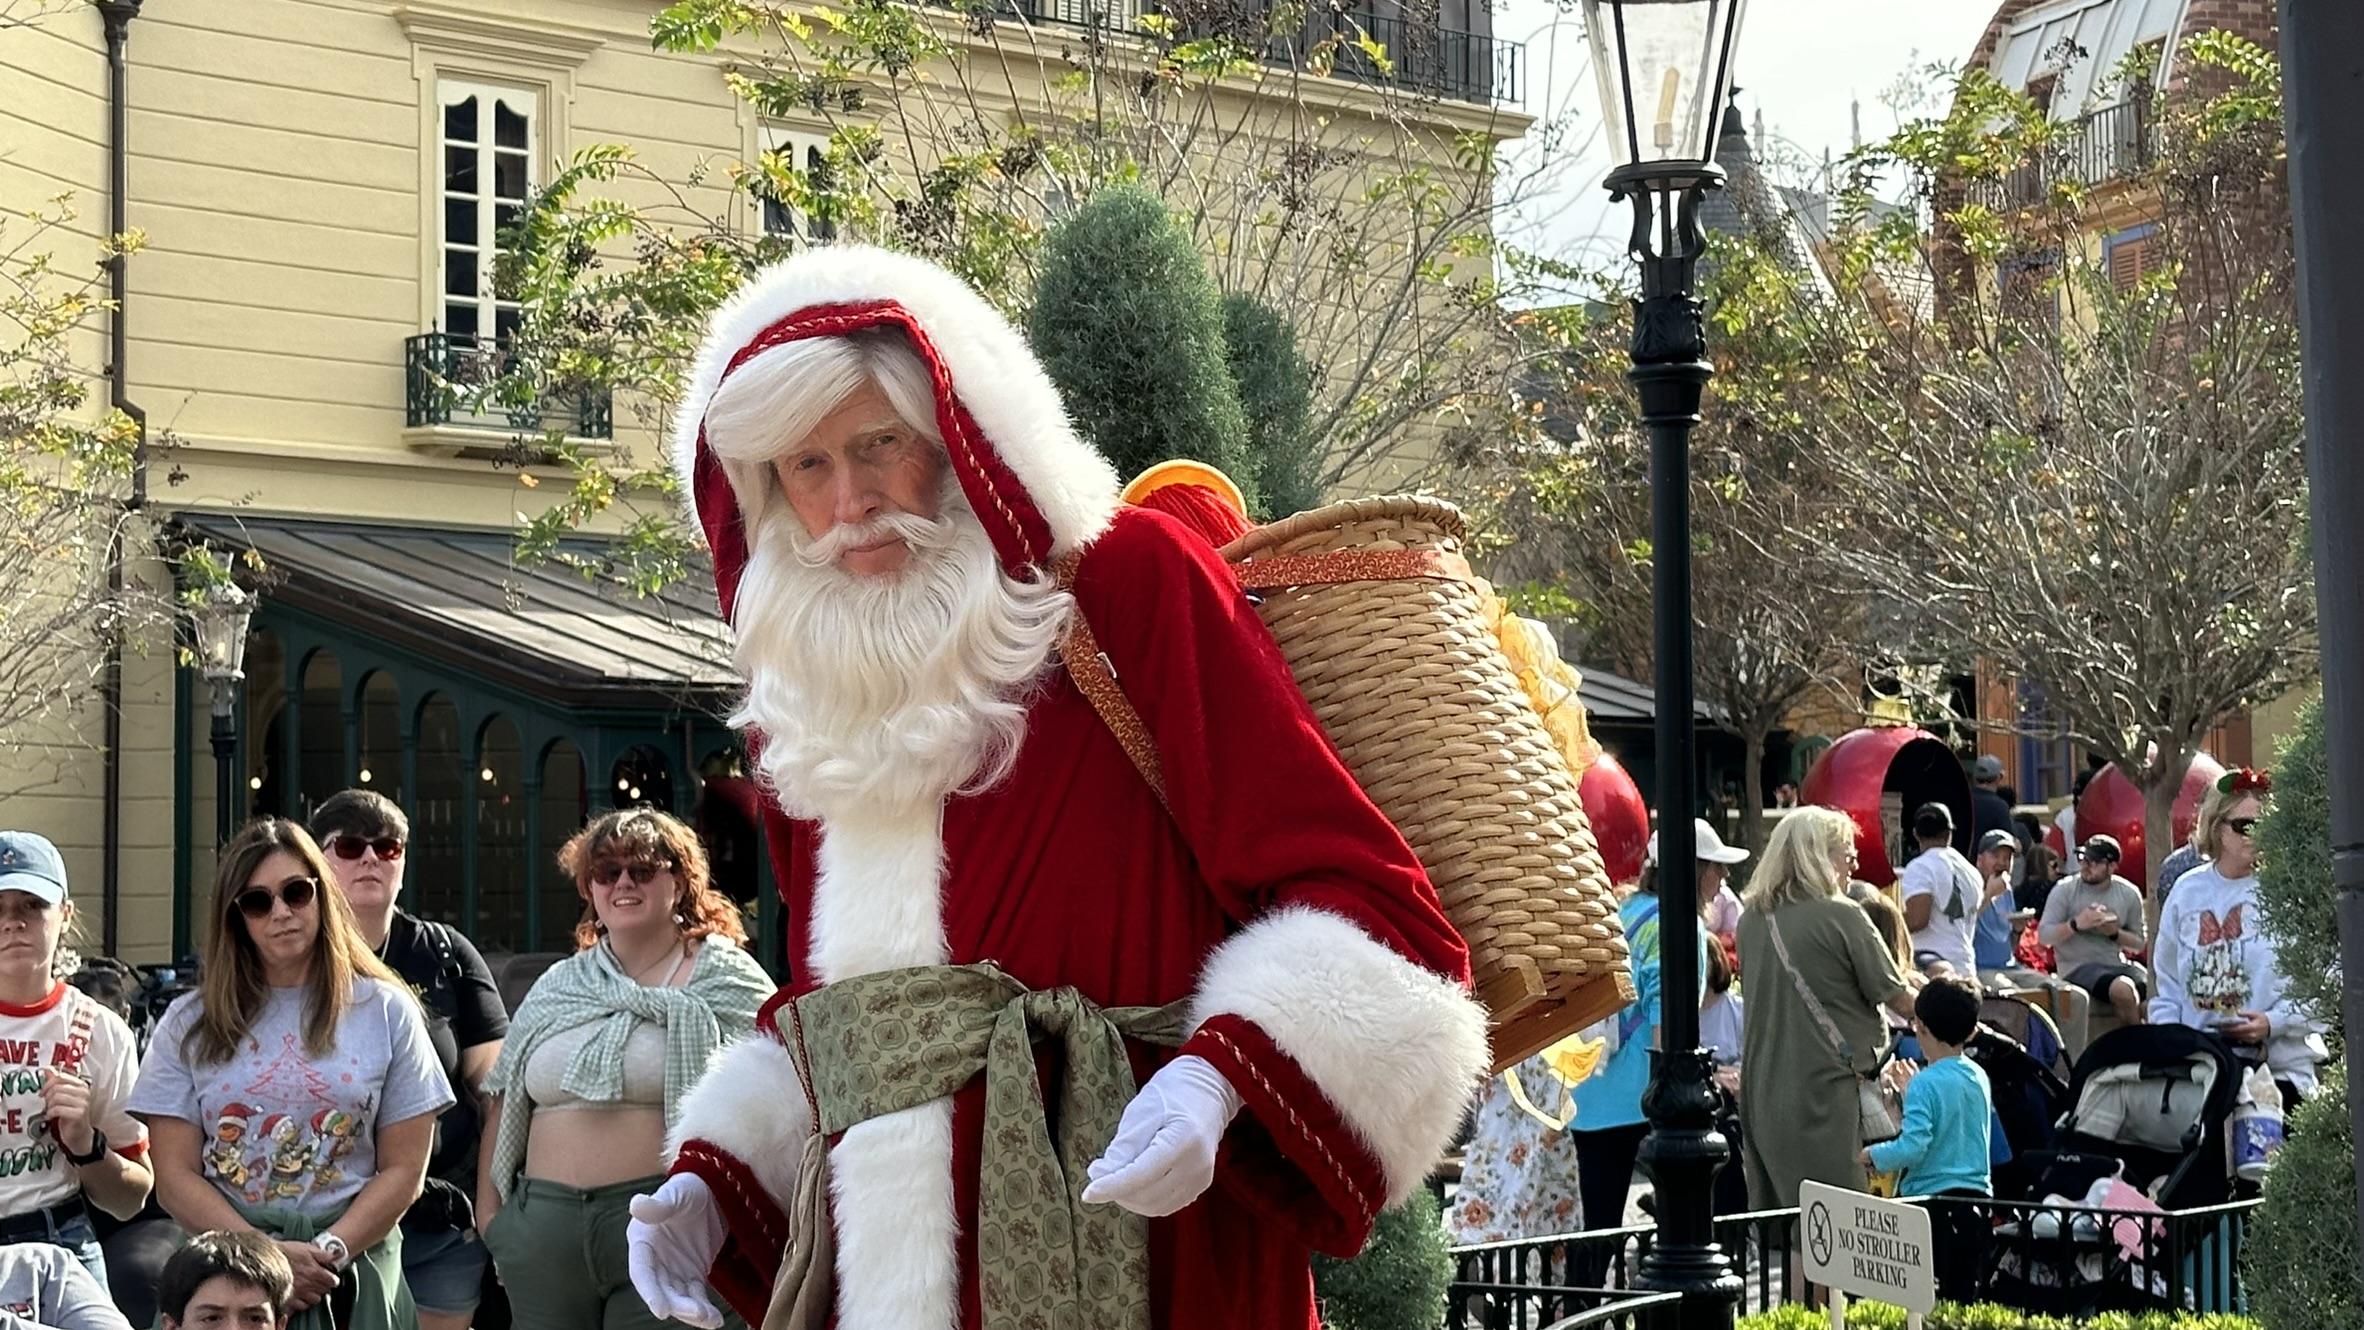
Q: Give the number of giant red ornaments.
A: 3